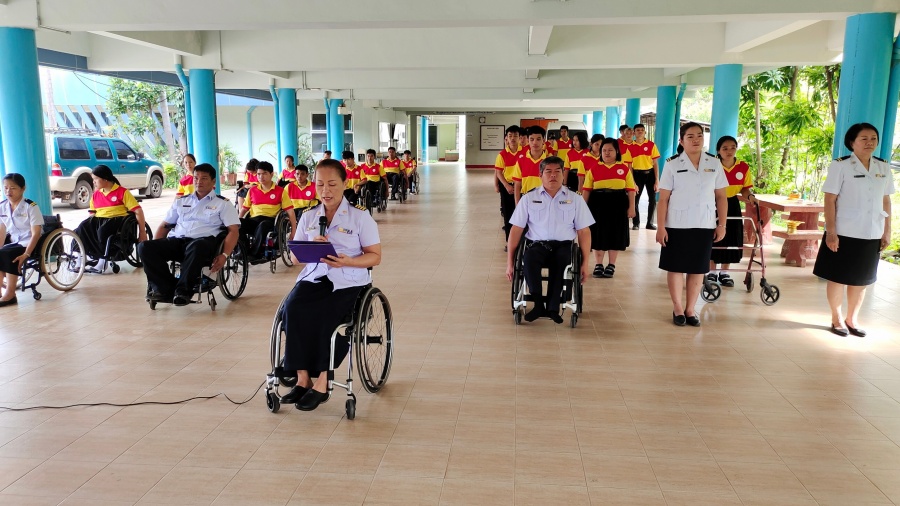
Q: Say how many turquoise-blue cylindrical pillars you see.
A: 12